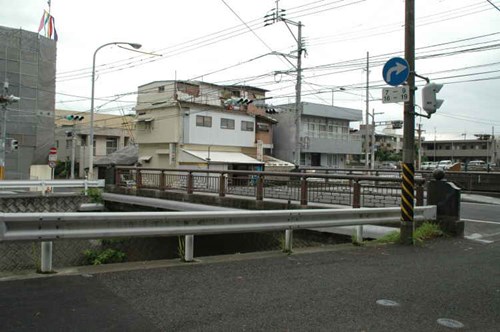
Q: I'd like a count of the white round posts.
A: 4